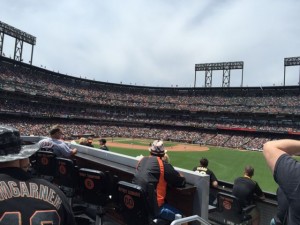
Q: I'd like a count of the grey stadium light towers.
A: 3